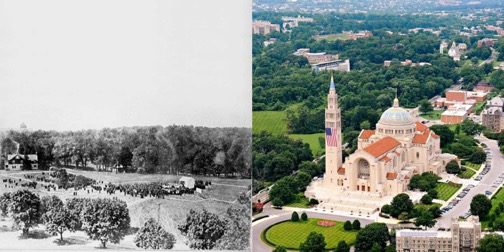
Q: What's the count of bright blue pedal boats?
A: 0